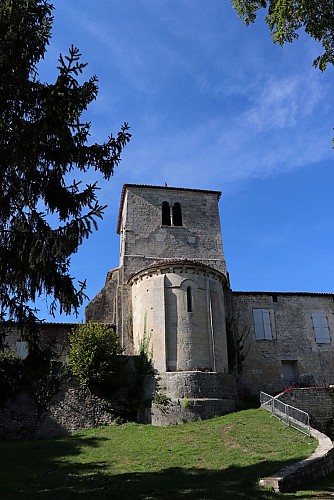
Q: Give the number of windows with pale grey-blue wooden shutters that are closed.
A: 2